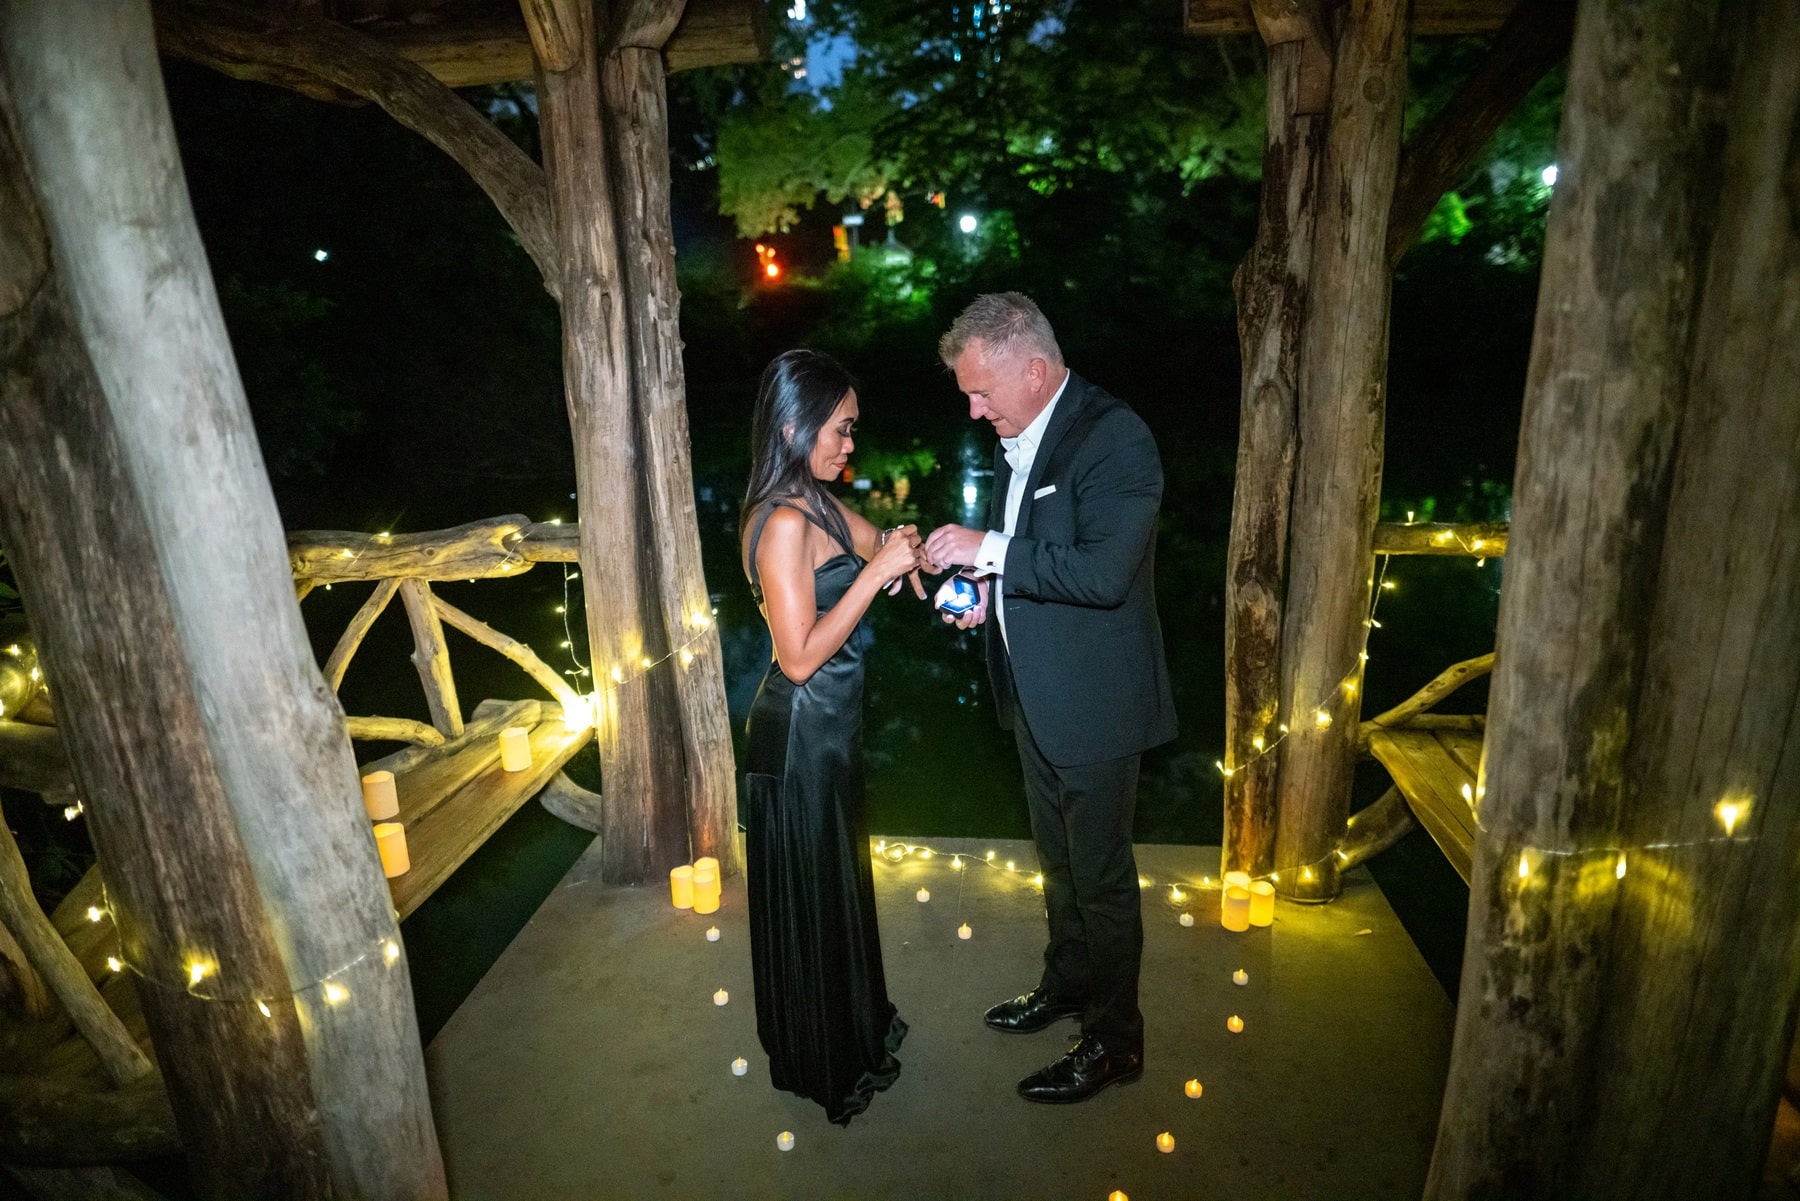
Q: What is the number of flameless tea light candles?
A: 12